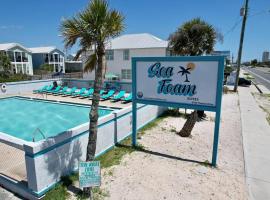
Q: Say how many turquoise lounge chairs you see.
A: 11